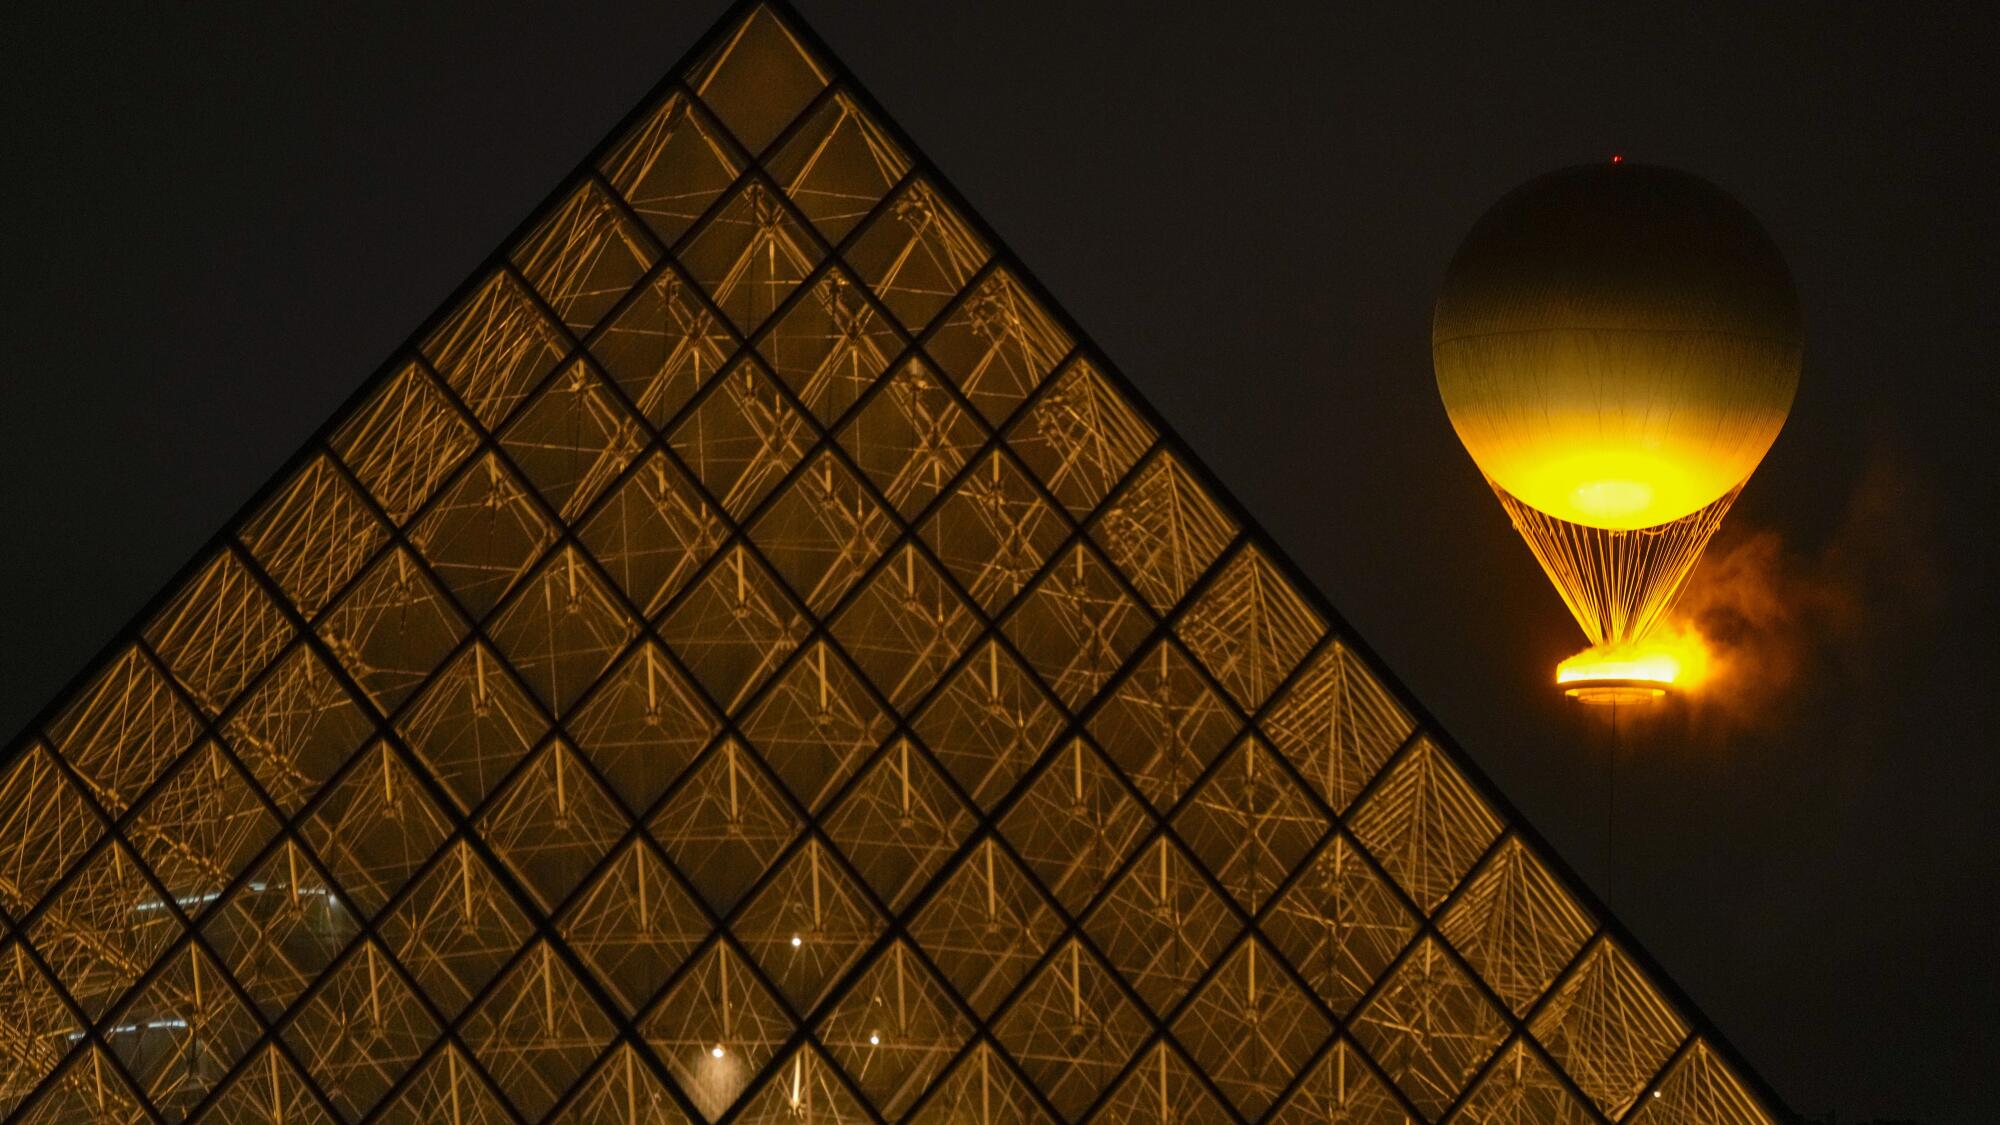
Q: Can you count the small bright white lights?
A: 4